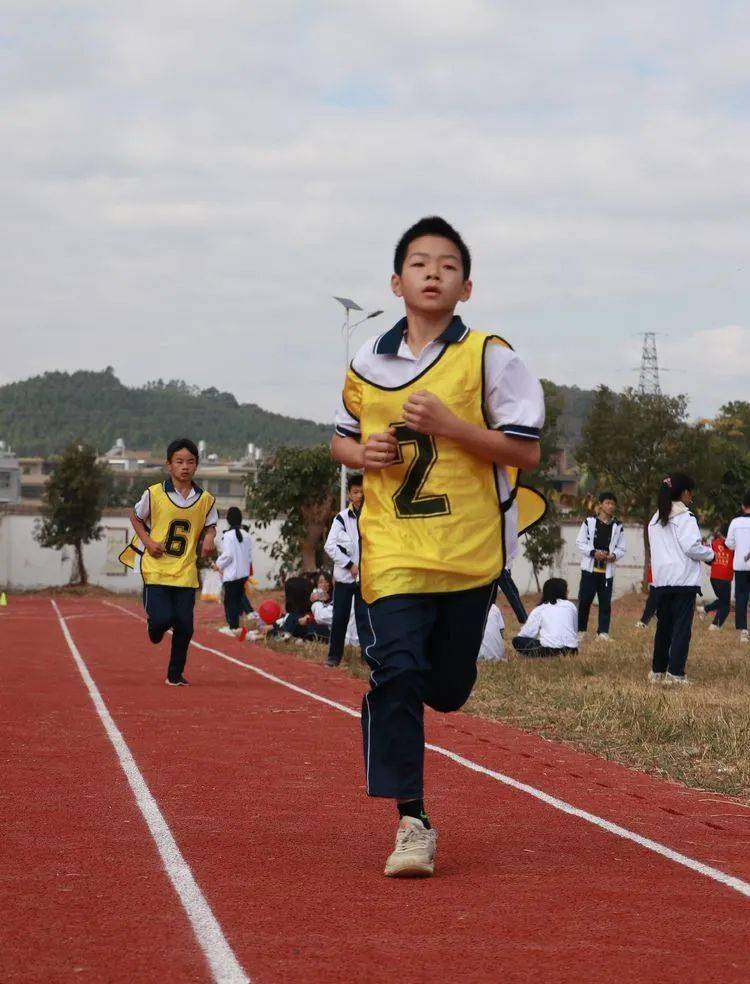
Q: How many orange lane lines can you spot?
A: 0